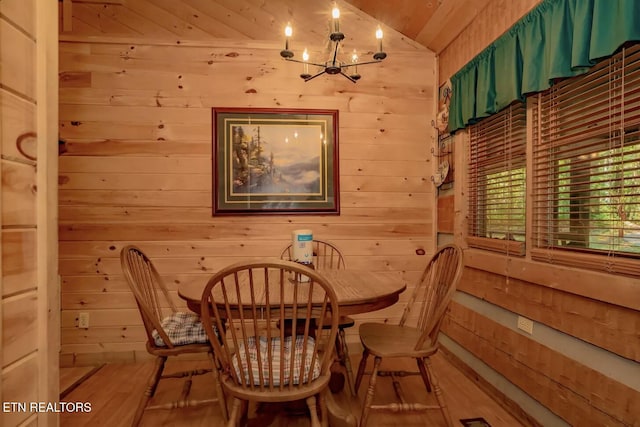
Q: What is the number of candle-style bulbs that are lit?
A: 5